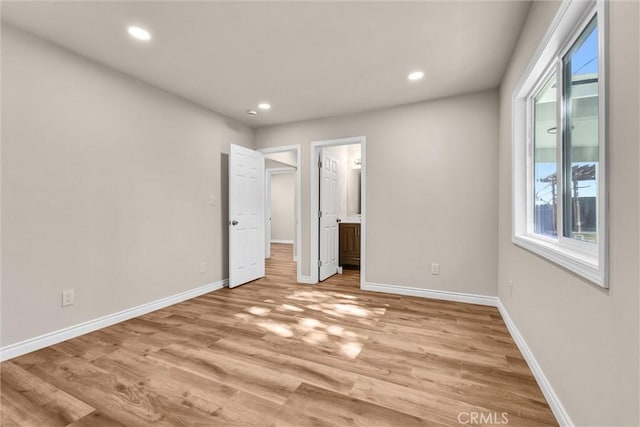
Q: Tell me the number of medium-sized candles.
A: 0